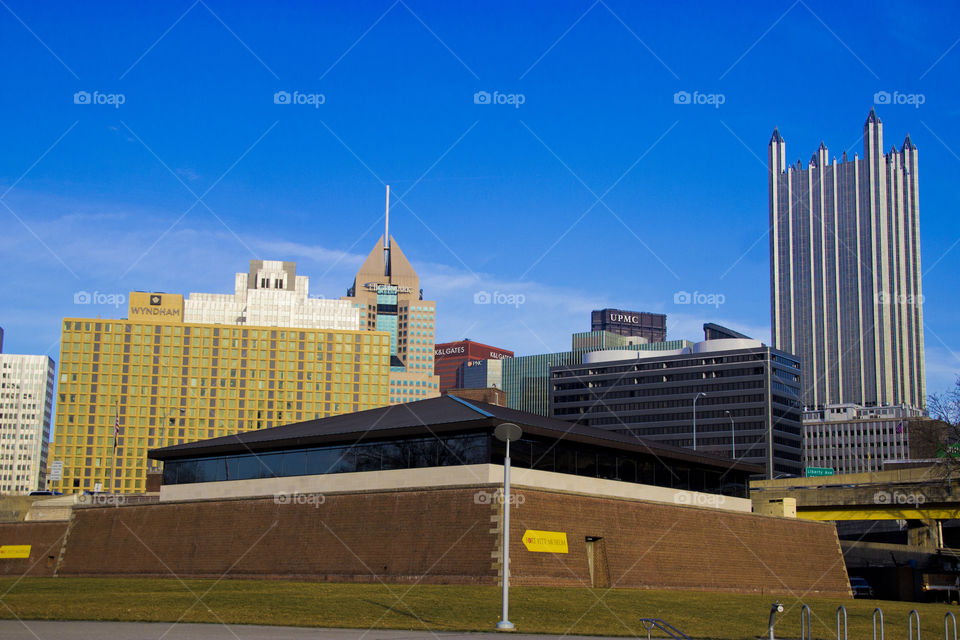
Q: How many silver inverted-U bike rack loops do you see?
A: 5